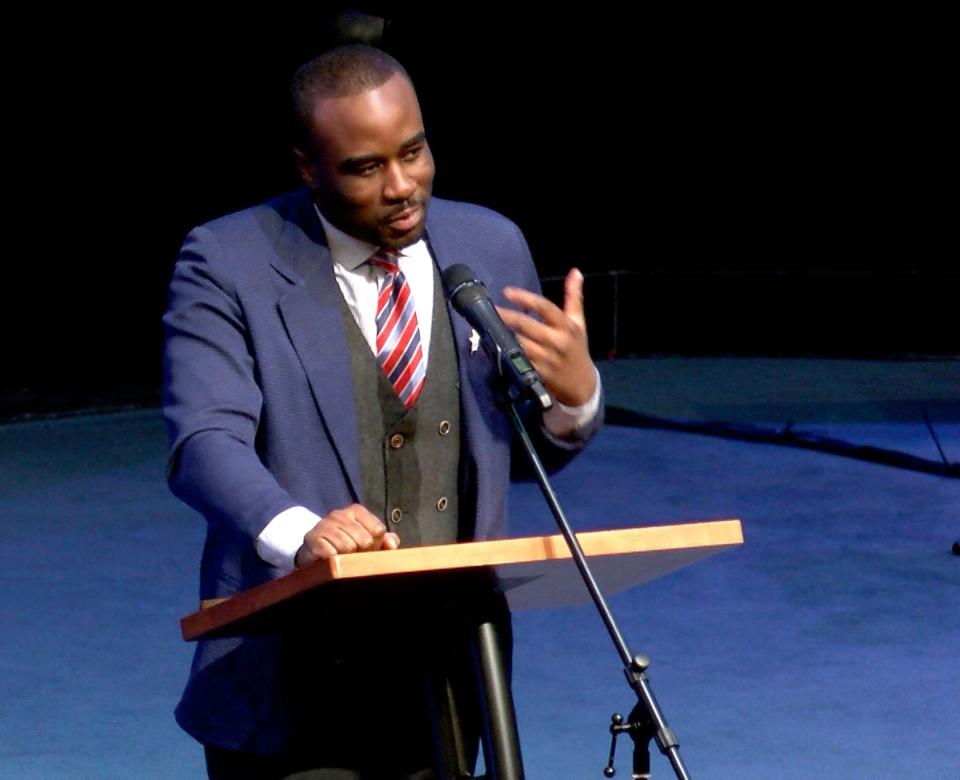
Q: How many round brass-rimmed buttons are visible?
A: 4